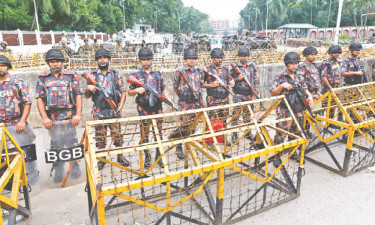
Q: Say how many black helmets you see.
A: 11